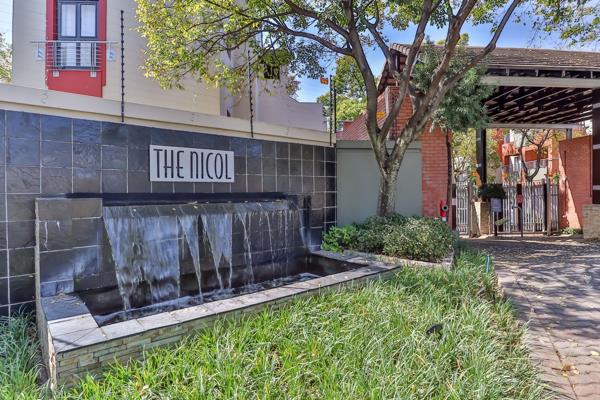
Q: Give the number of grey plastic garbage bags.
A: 0